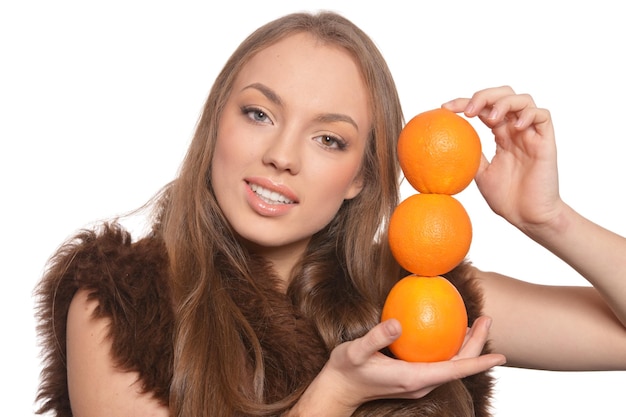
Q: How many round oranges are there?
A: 3